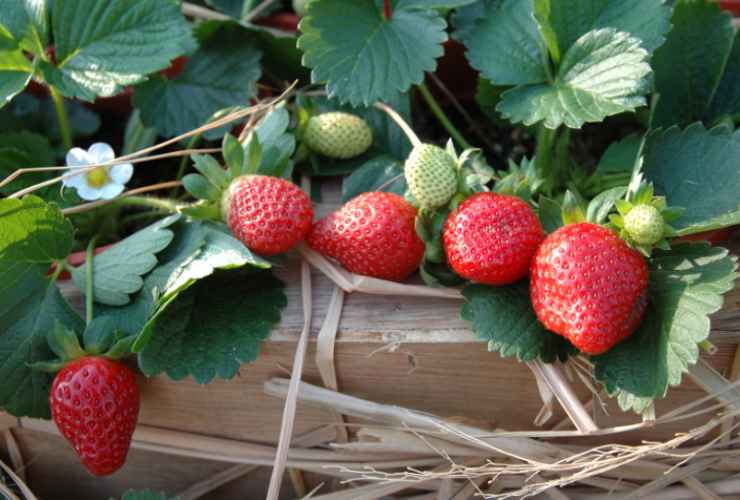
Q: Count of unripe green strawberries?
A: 3